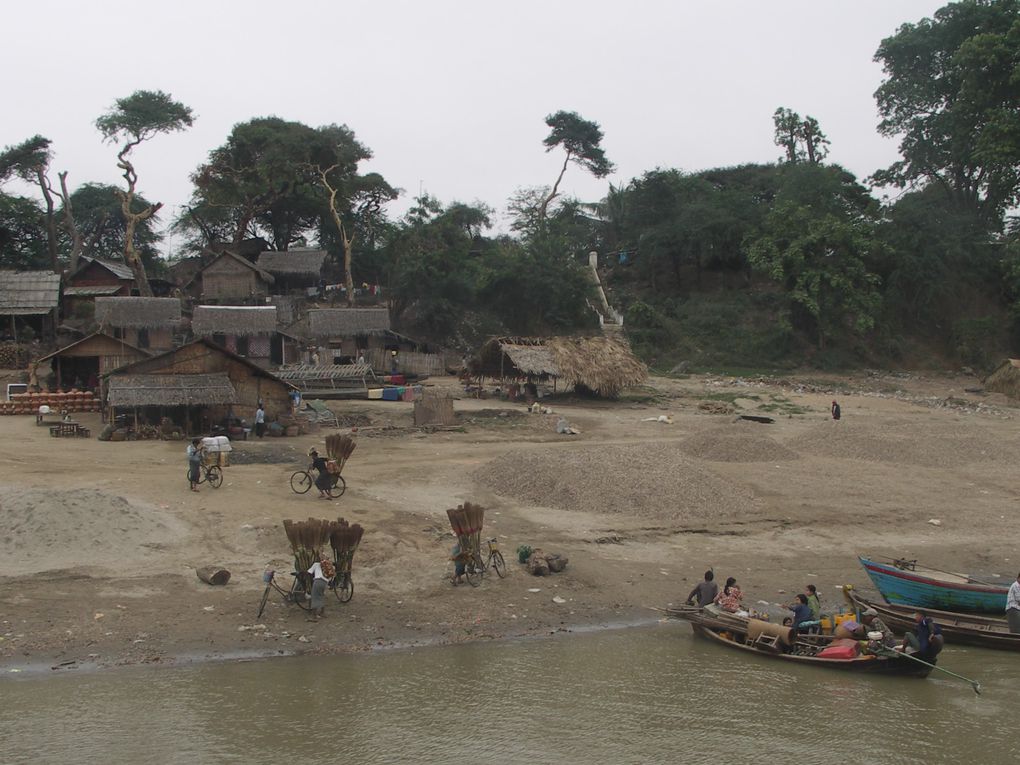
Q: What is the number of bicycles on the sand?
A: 5